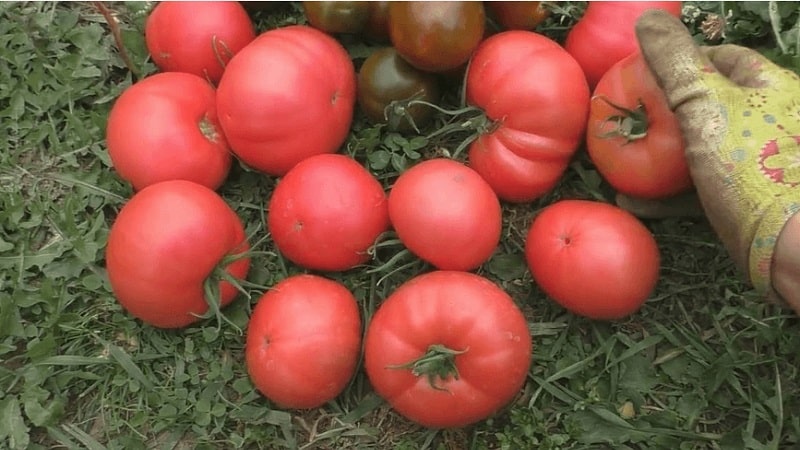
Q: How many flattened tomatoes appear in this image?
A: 0